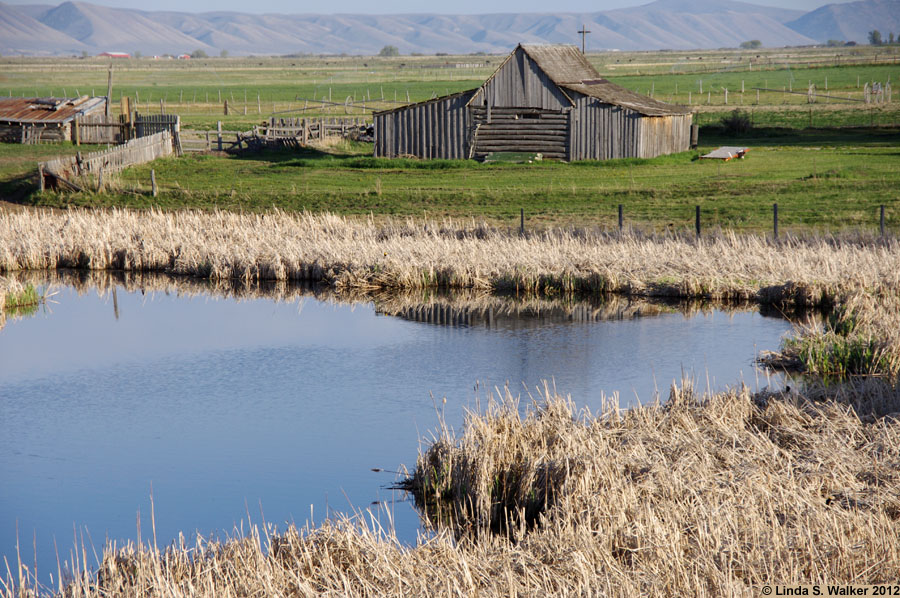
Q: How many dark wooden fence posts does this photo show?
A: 5